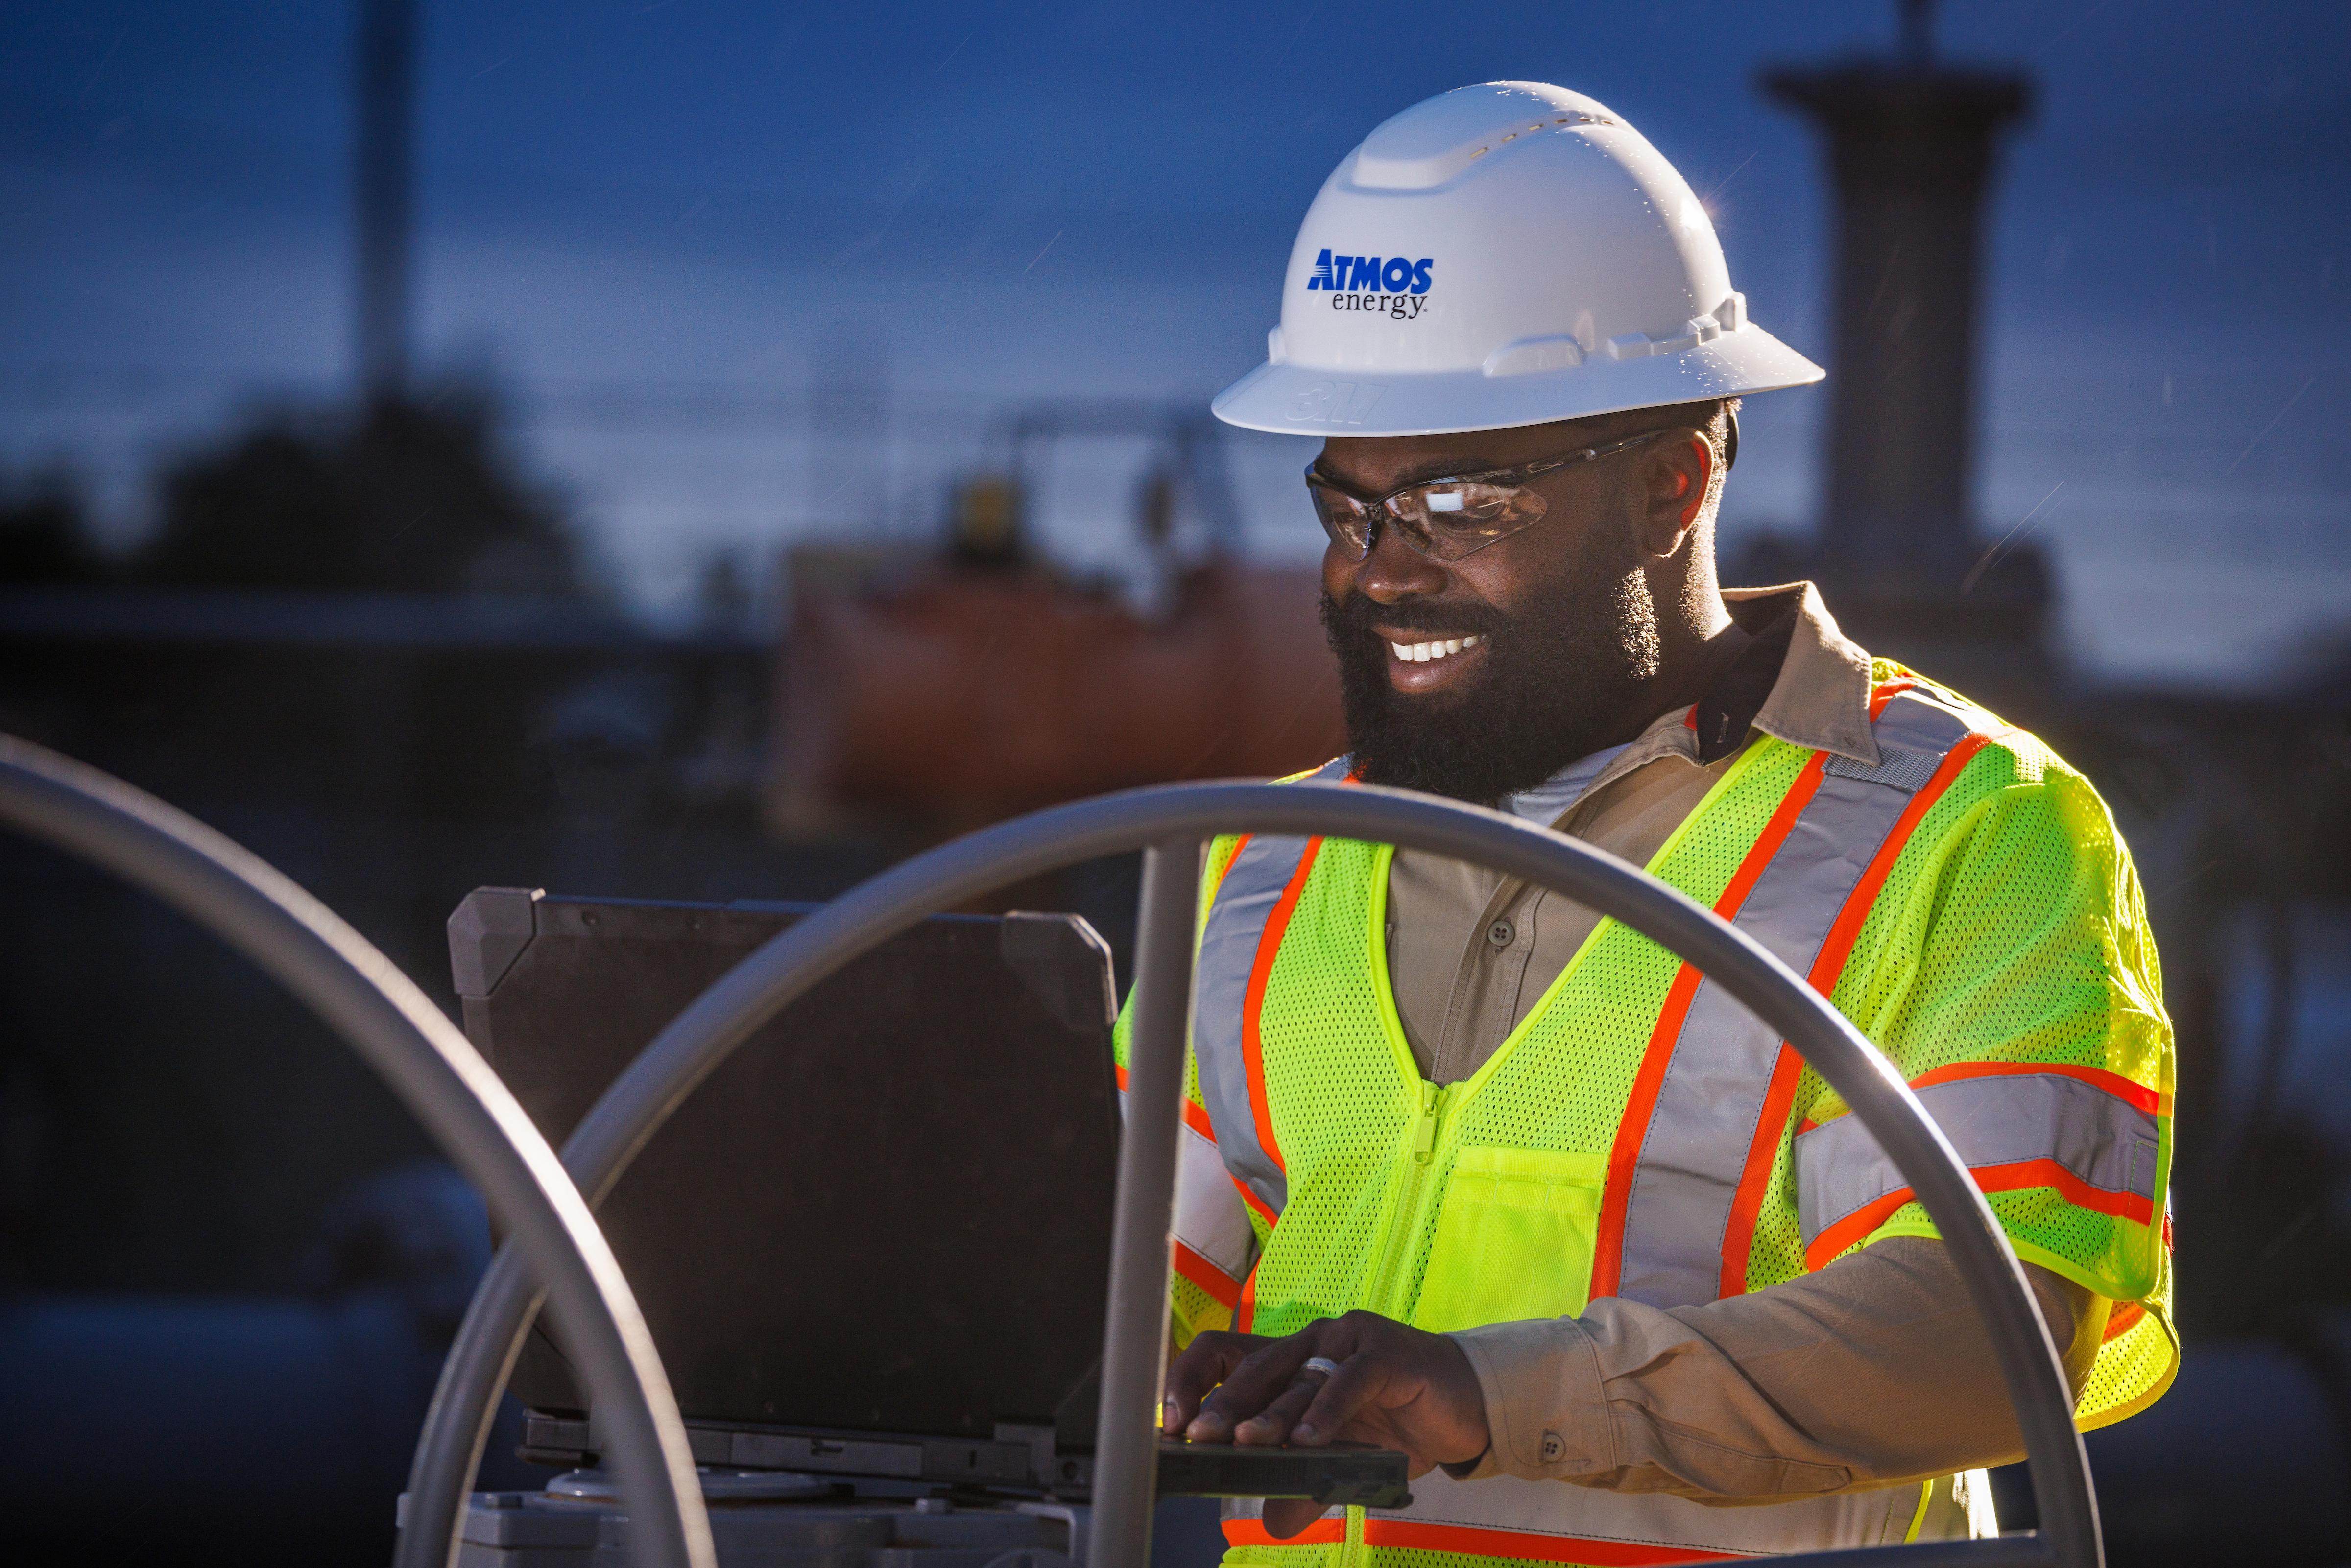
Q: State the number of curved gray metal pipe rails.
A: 2